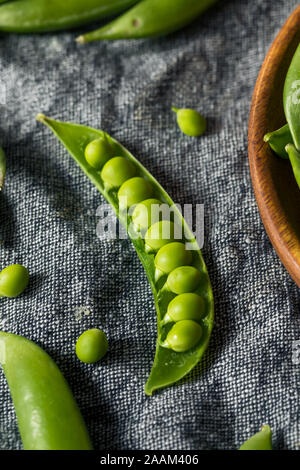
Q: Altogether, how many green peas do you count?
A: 12